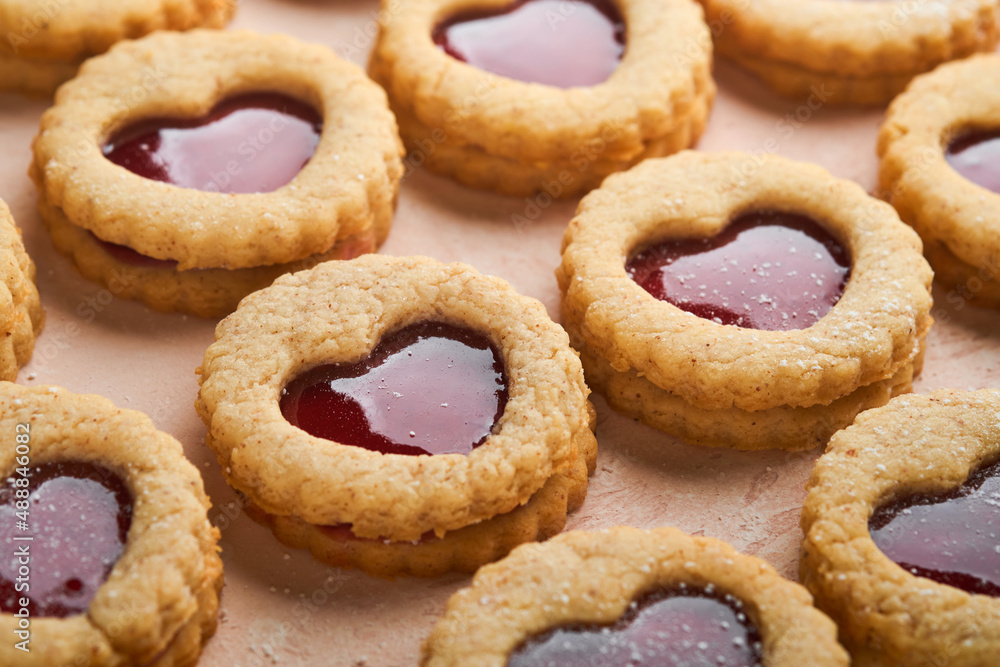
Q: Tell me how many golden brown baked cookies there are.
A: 11